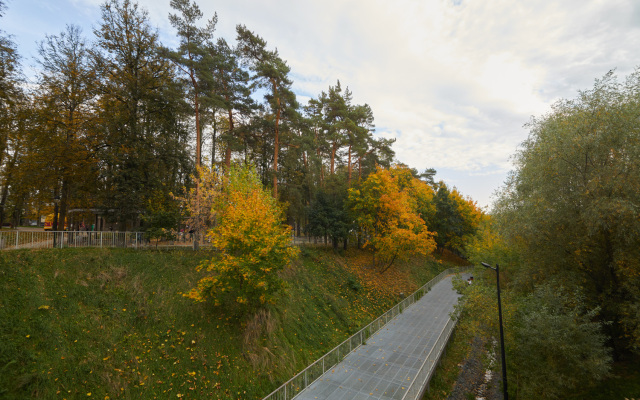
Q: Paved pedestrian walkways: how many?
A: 1